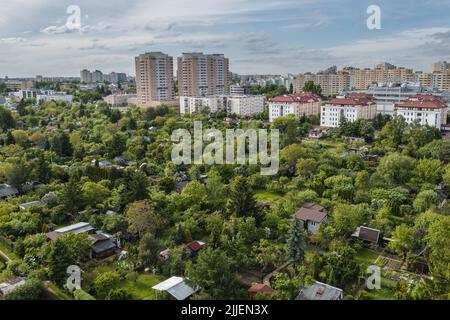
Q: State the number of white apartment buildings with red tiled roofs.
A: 3